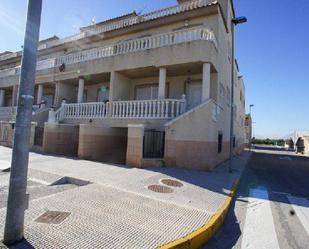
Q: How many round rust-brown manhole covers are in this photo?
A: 2